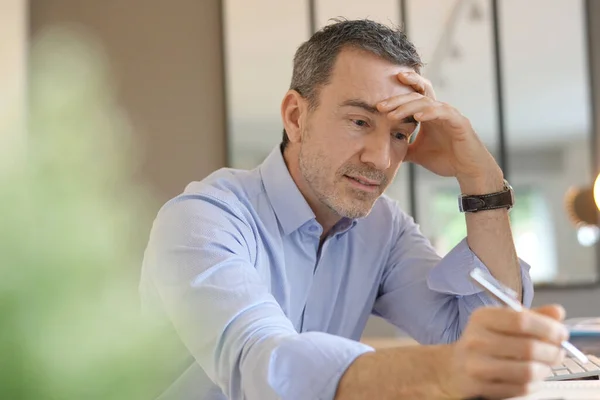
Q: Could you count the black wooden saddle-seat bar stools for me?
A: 0